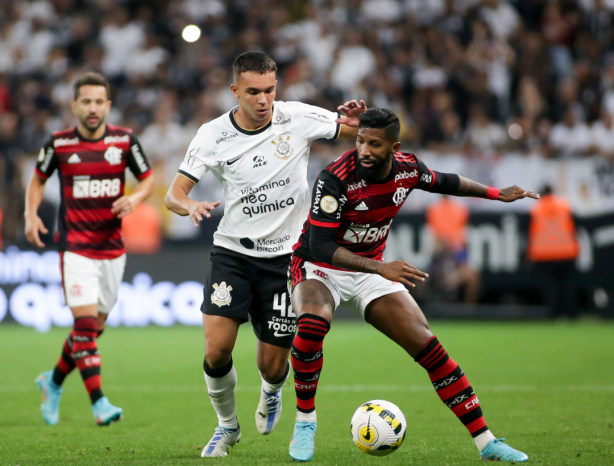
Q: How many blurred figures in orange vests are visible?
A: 3